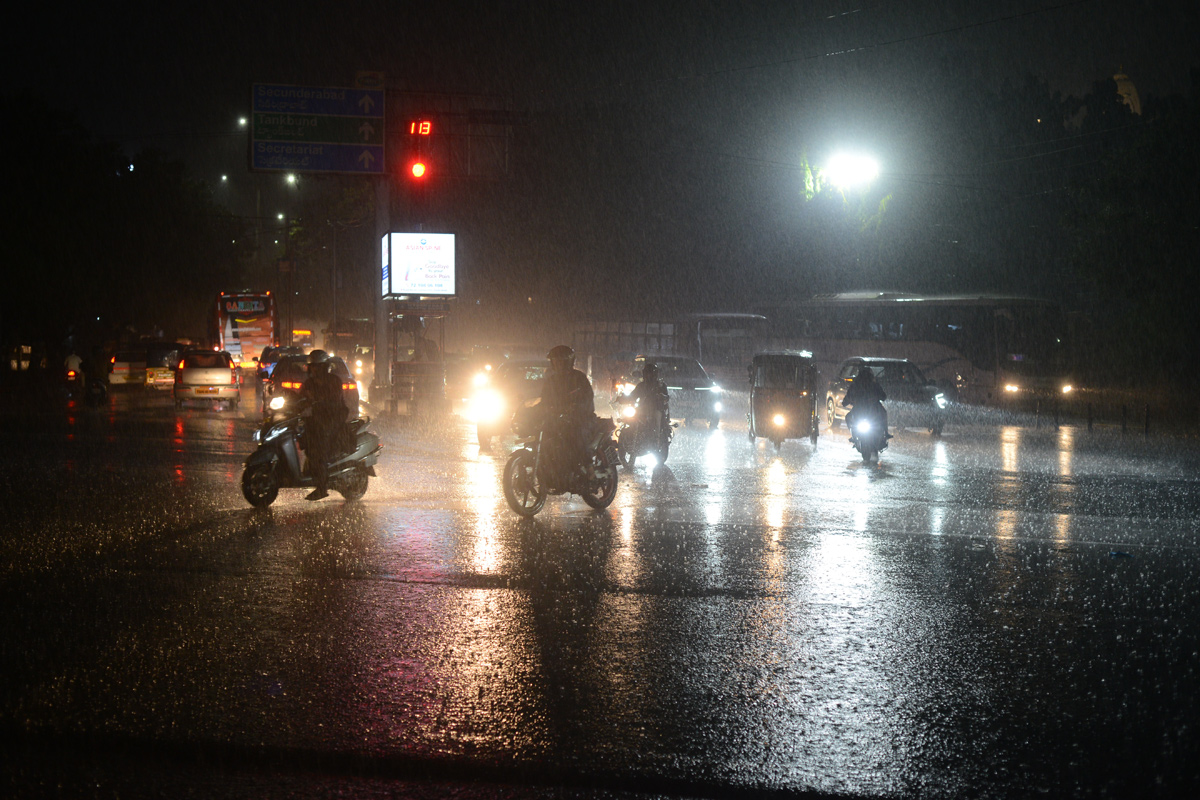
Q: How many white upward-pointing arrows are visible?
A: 3